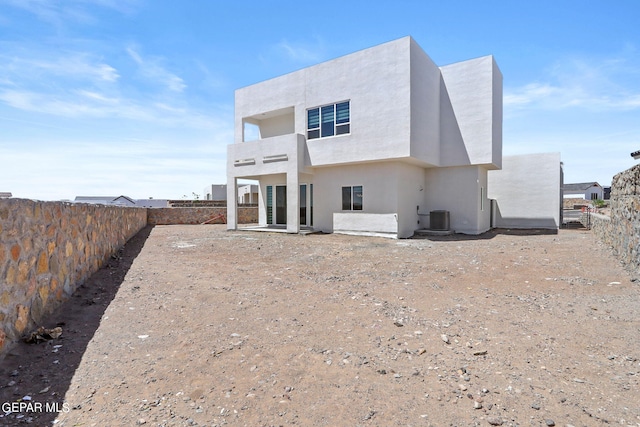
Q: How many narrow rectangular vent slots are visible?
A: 2